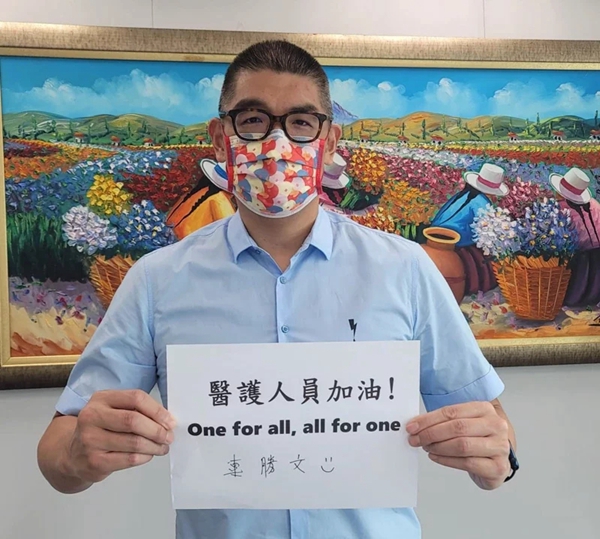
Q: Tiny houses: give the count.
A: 10